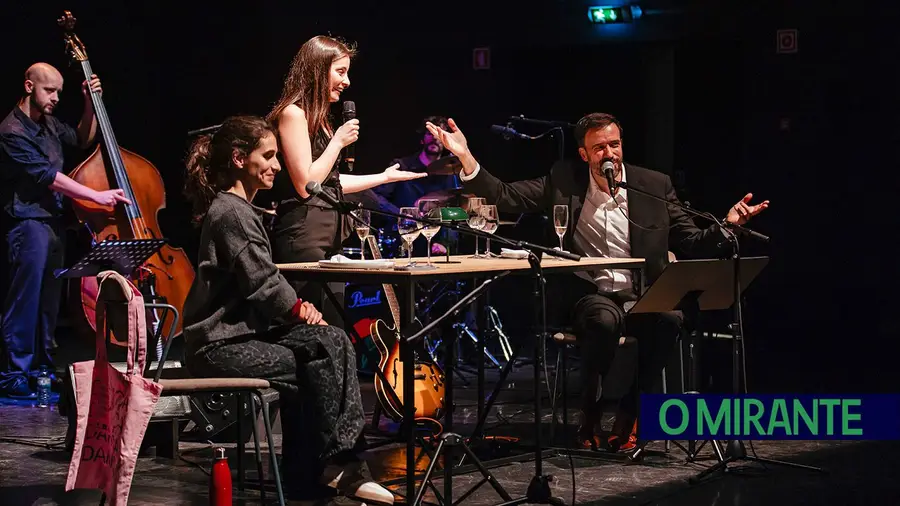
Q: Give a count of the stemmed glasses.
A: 6